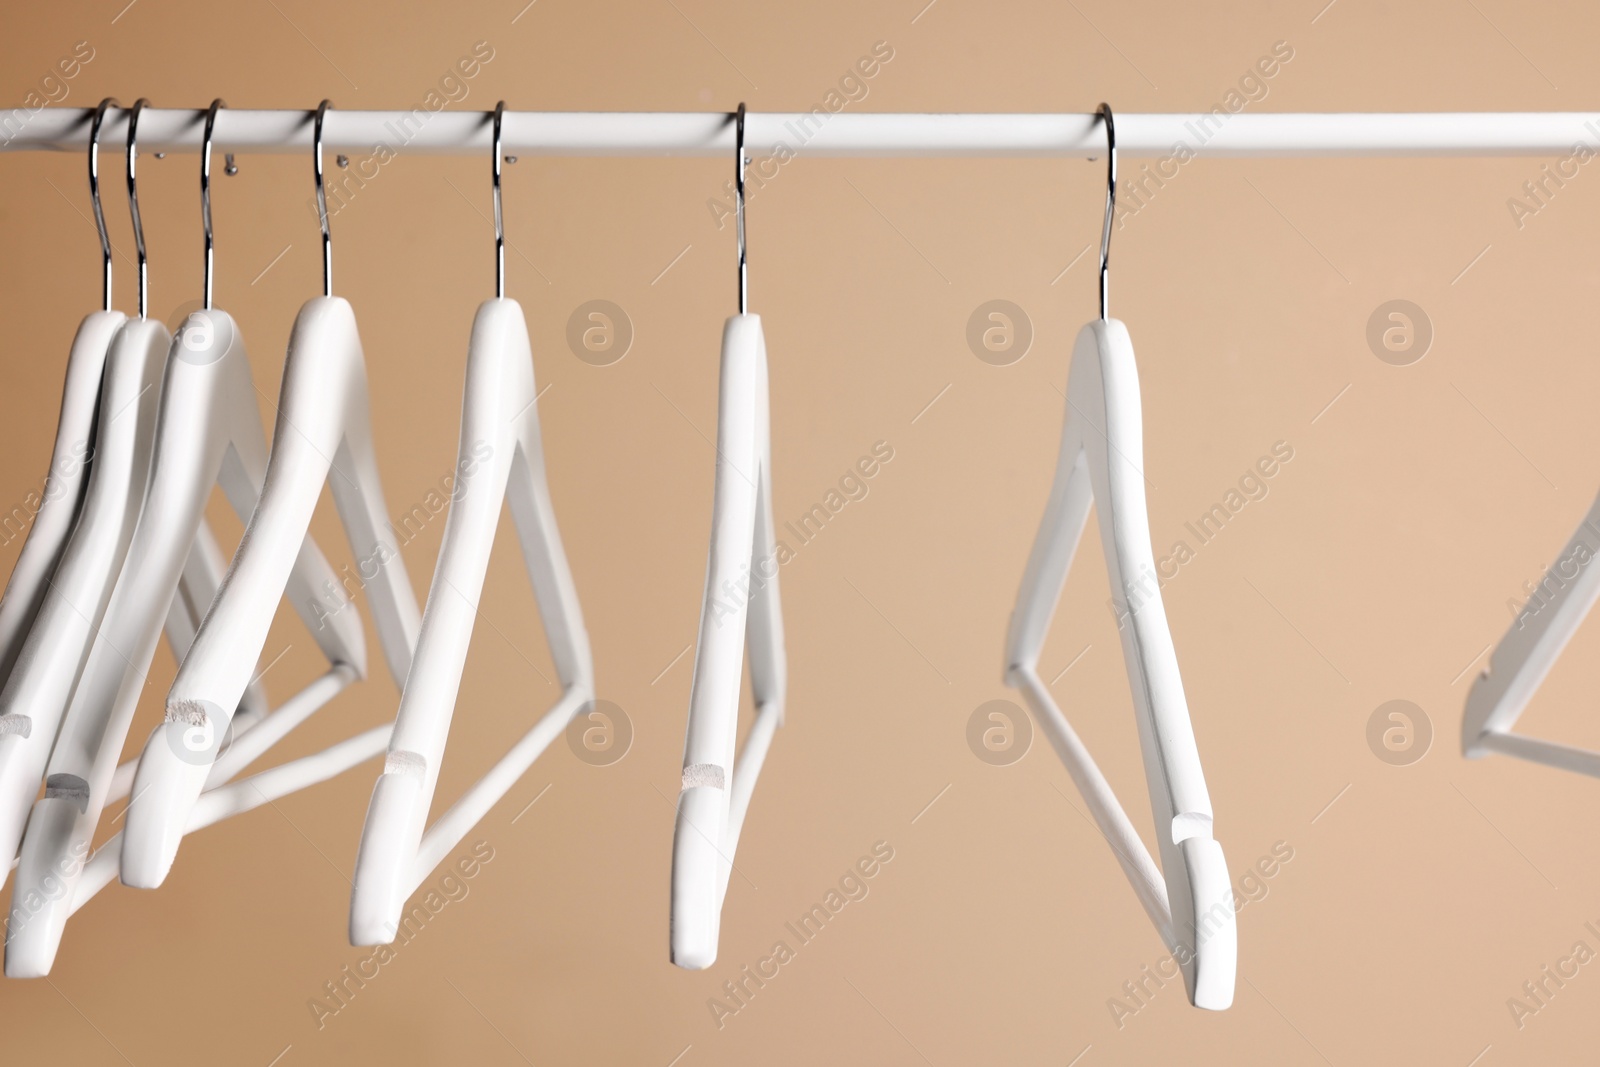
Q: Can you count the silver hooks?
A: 7